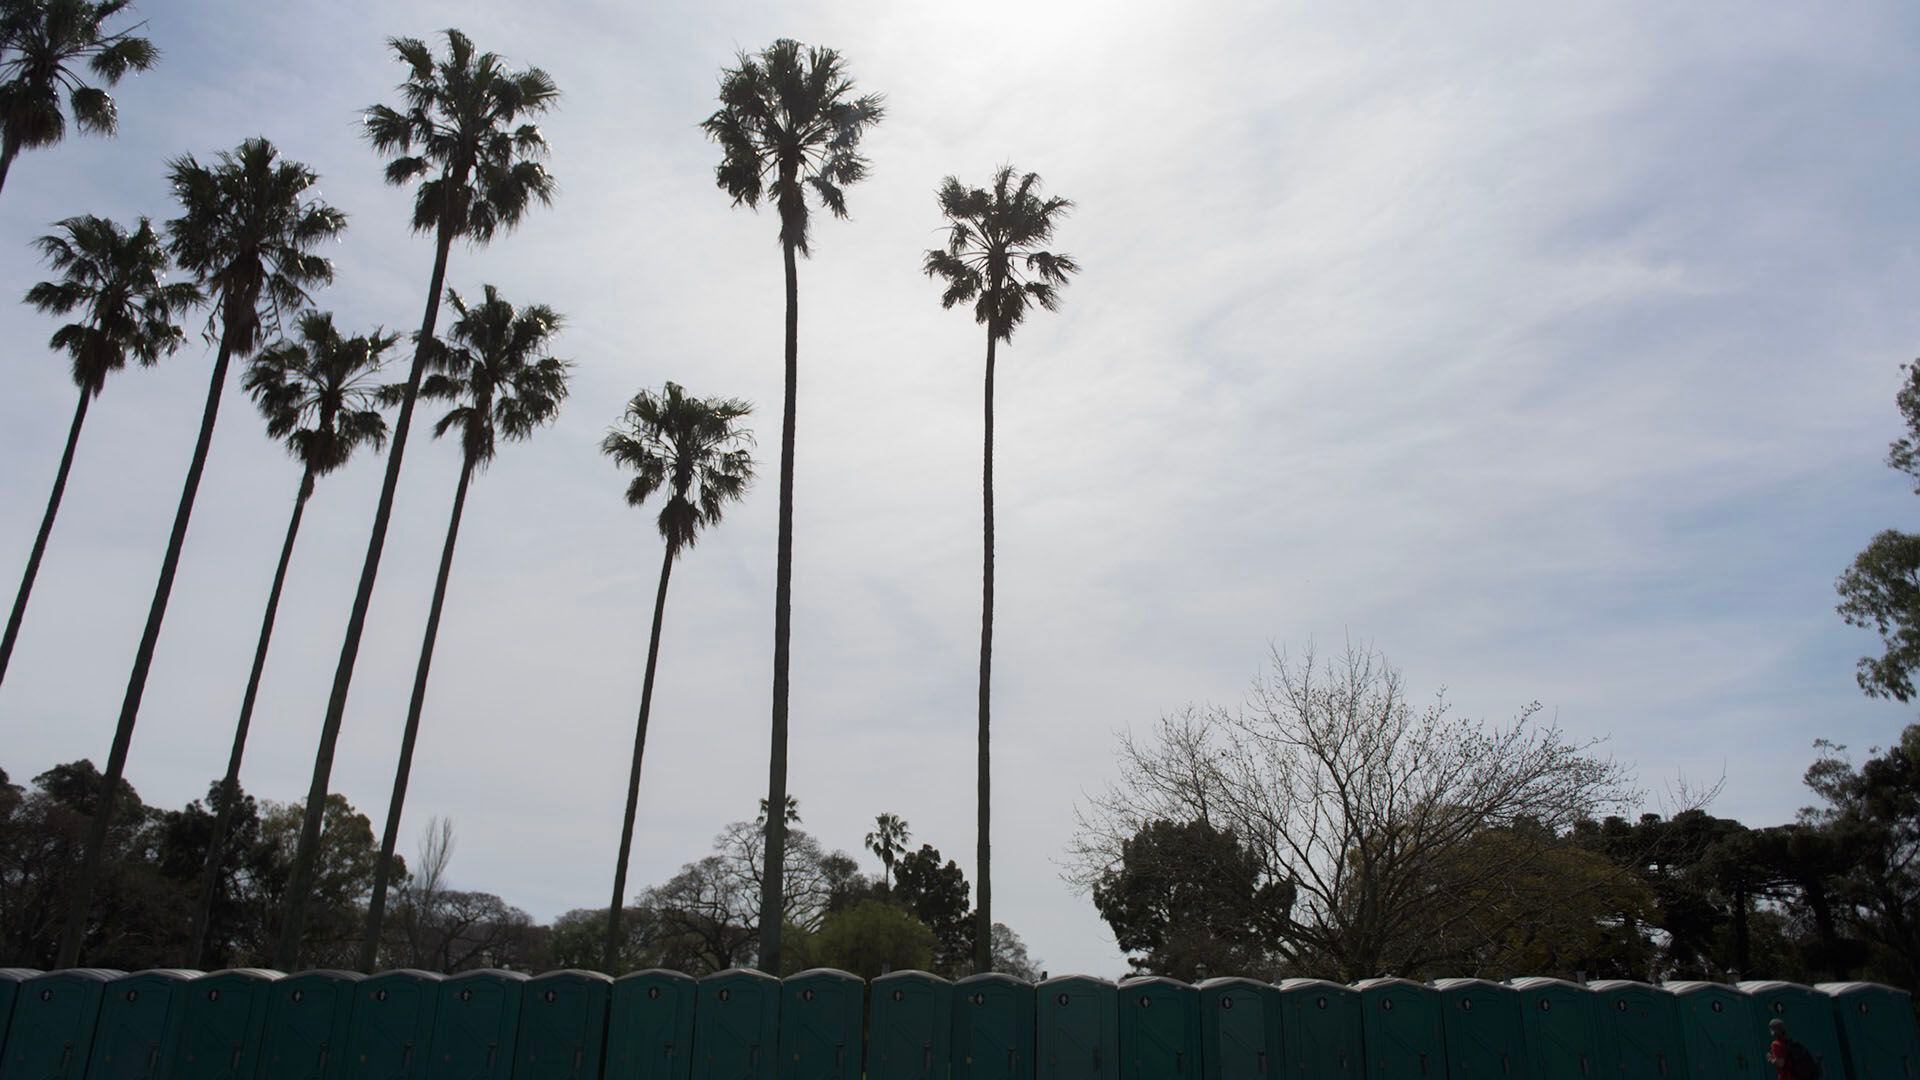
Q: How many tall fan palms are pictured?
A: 9